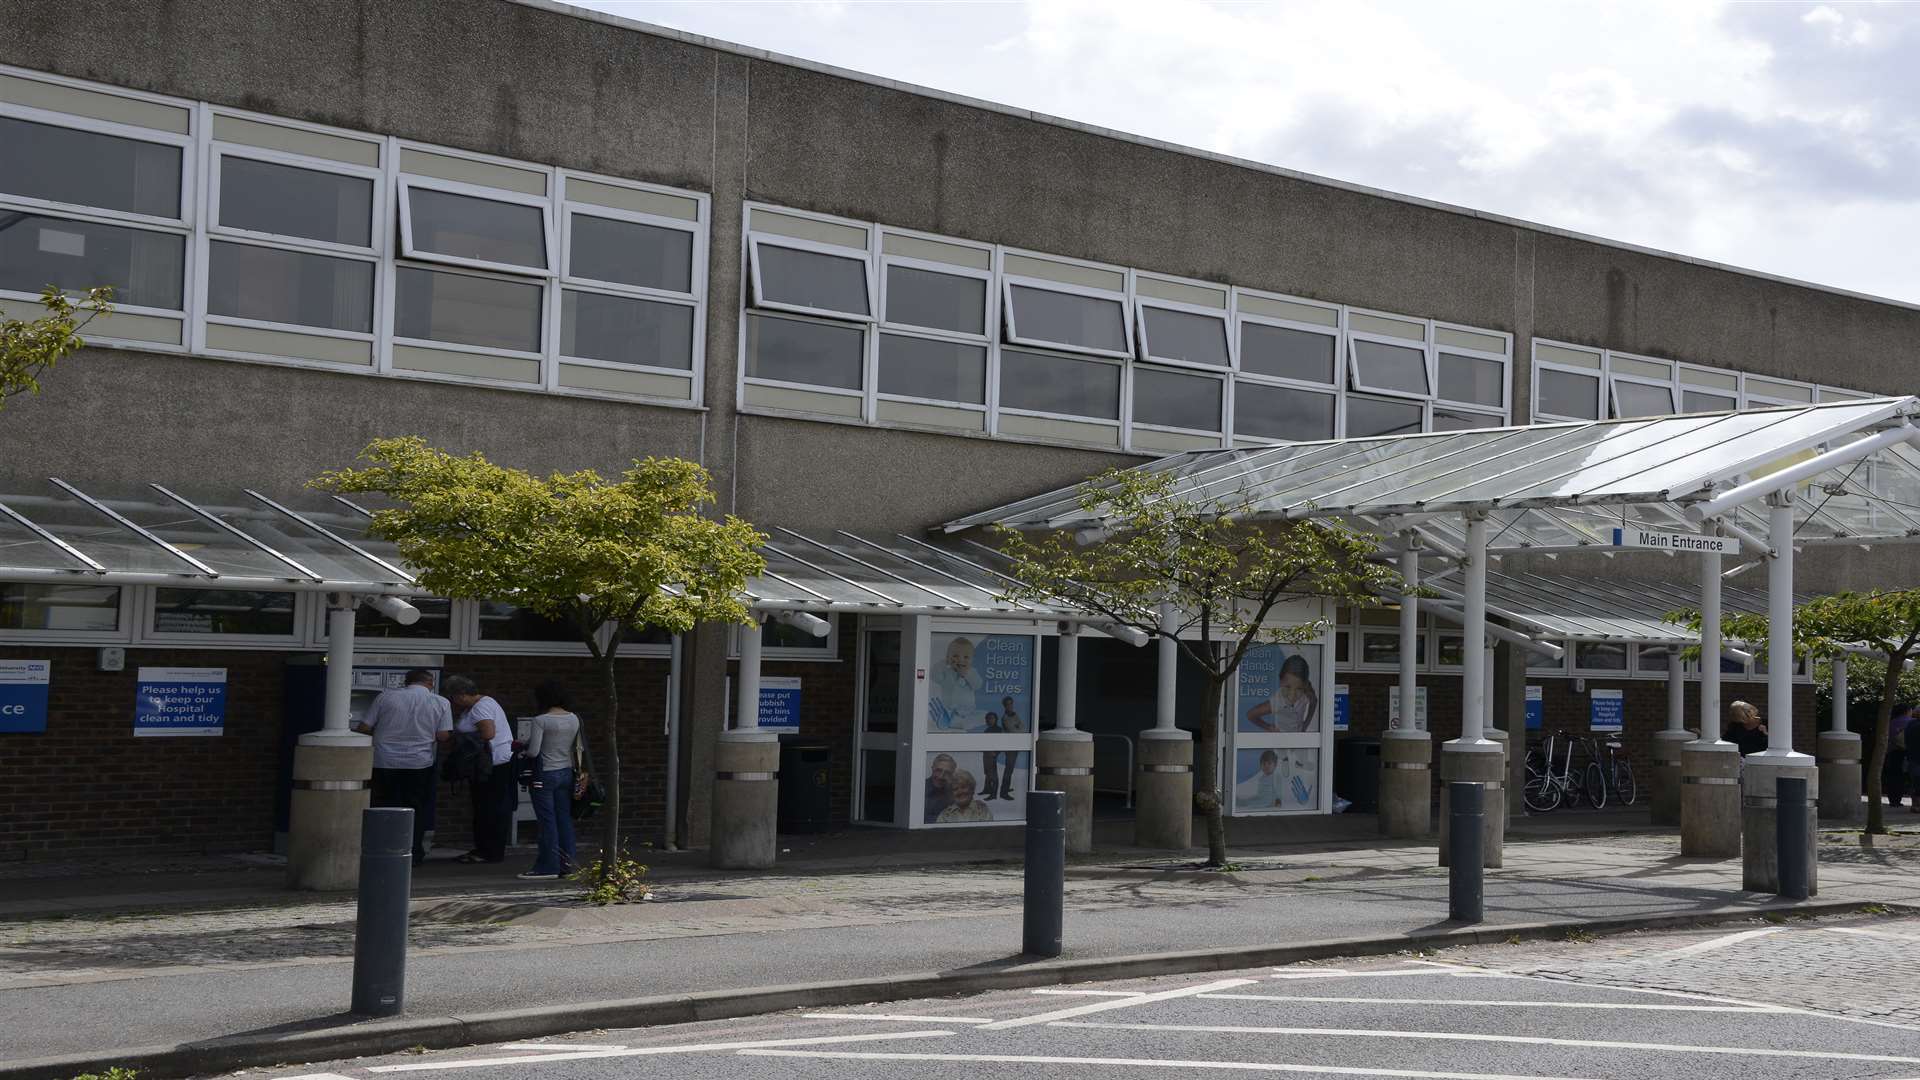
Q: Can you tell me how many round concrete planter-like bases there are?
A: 11